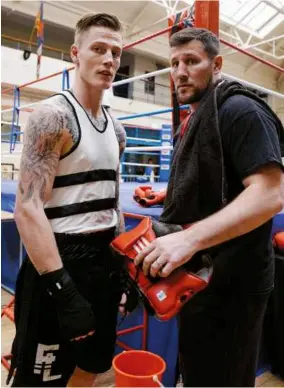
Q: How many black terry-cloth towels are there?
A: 1